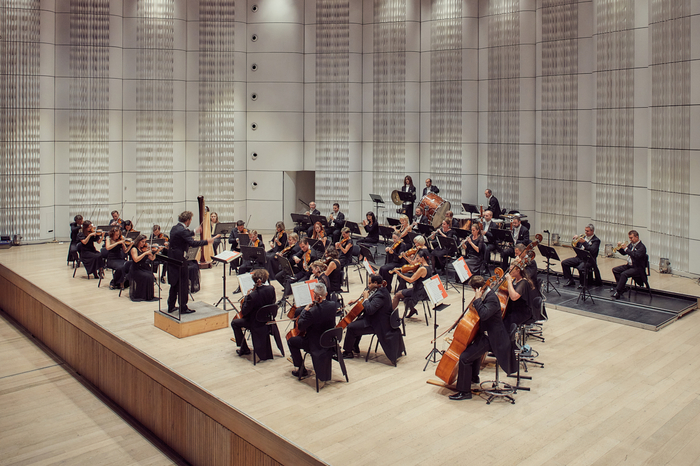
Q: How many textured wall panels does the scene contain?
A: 11